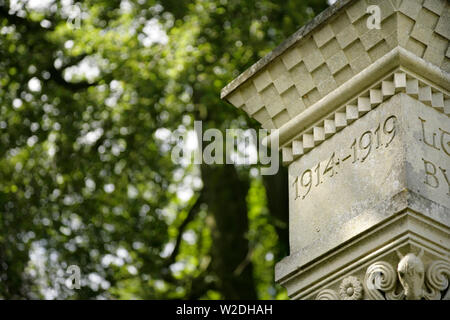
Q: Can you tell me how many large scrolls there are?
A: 2